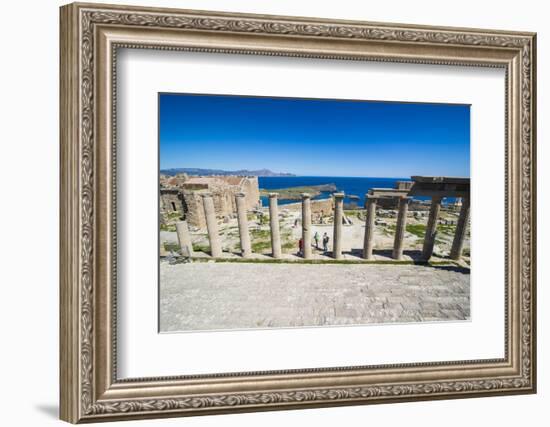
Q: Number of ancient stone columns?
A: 10